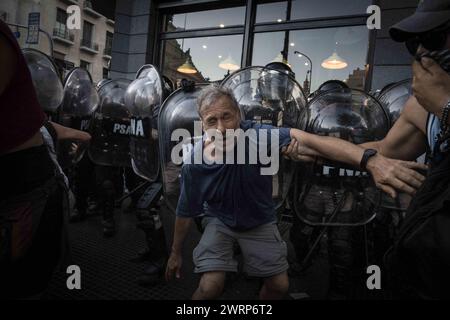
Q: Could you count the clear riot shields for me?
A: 8